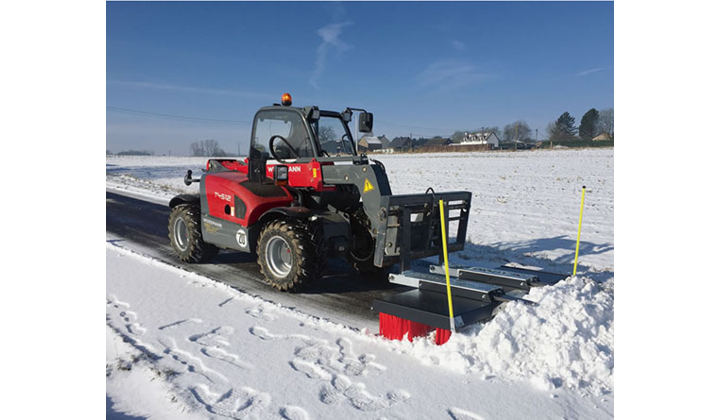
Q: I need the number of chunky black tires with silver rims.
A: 2